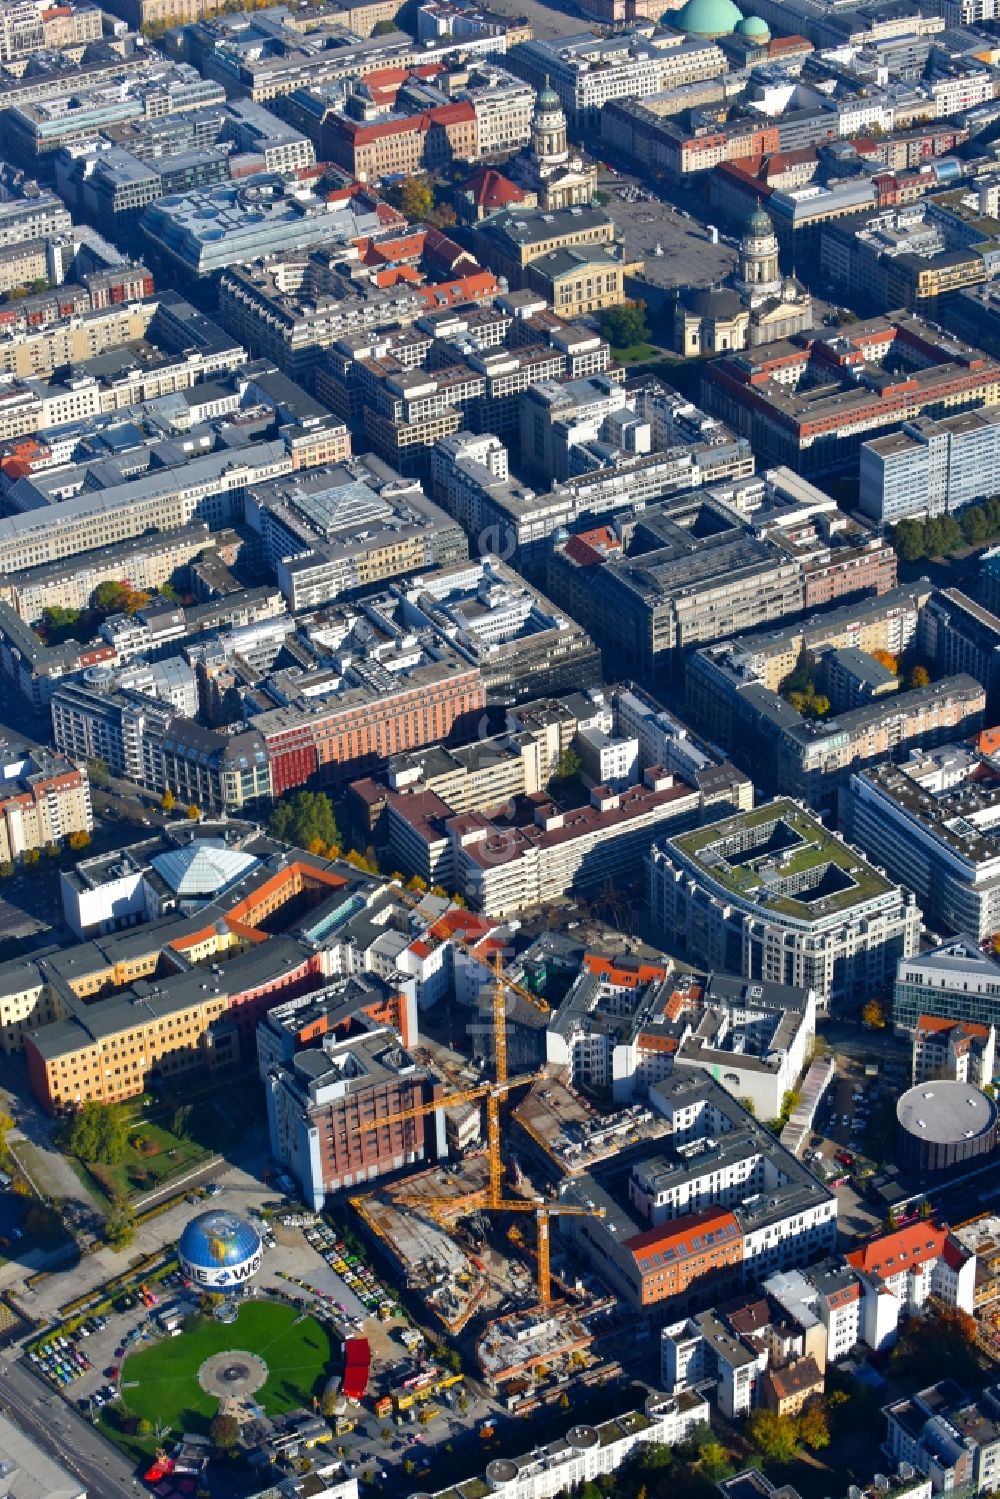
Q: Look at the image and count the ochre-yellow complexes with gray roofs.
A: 1